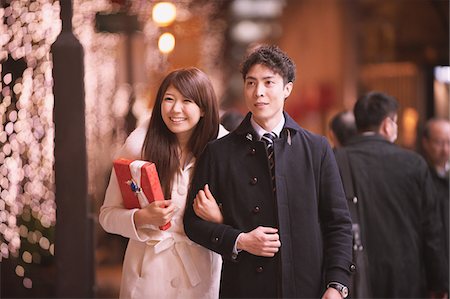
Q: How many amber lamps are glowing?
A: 2